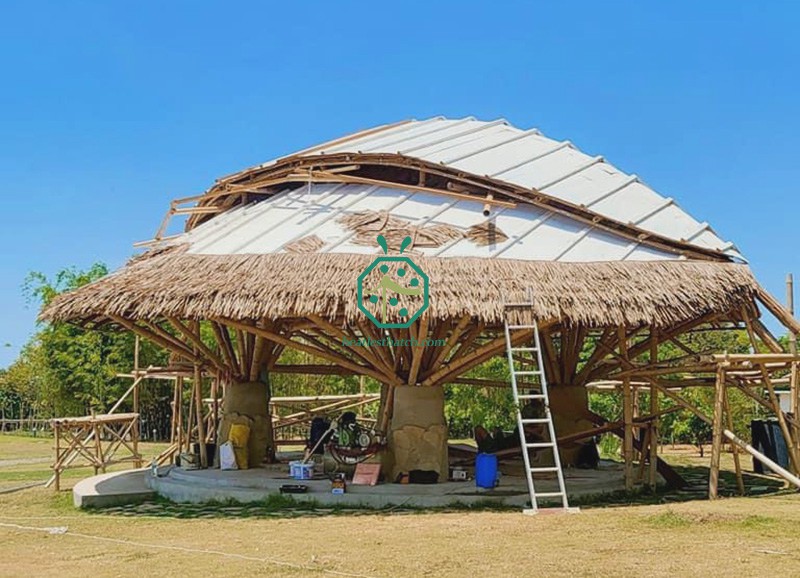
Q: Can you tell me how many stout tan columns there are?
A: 3